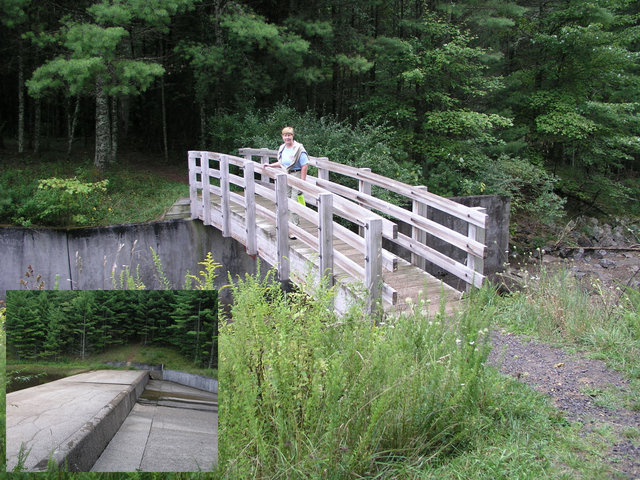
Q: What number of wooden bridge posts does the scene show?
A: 13